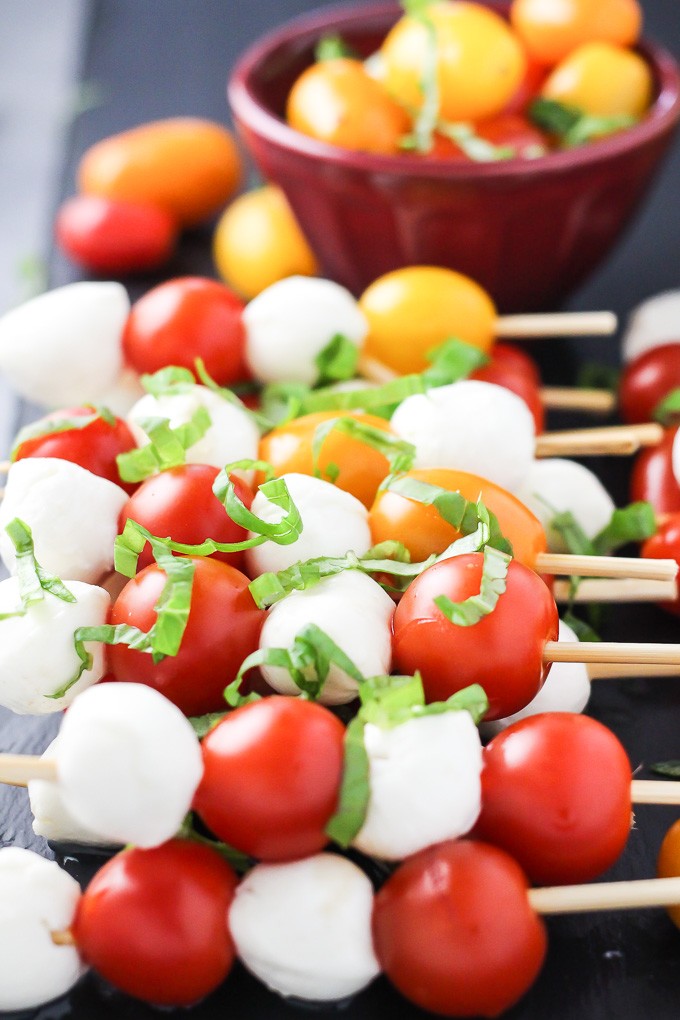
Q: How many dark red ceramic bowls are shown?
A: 1